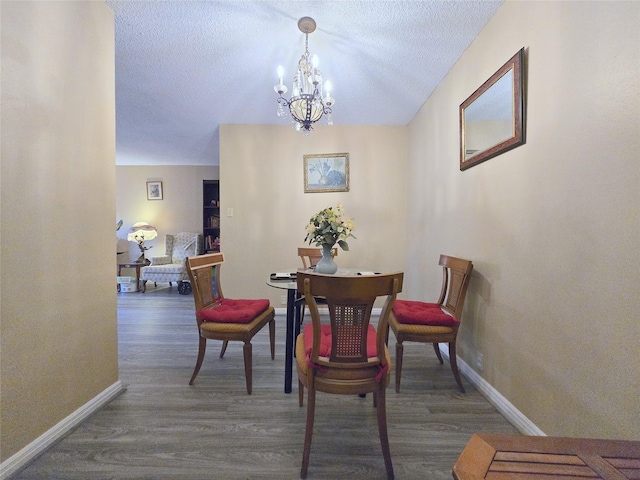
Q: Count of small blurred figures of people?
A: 0